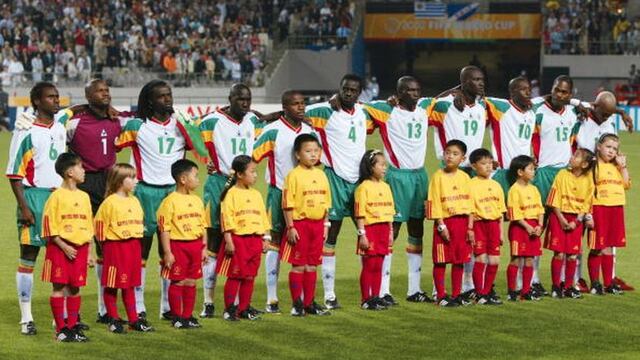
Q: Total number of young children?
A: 11